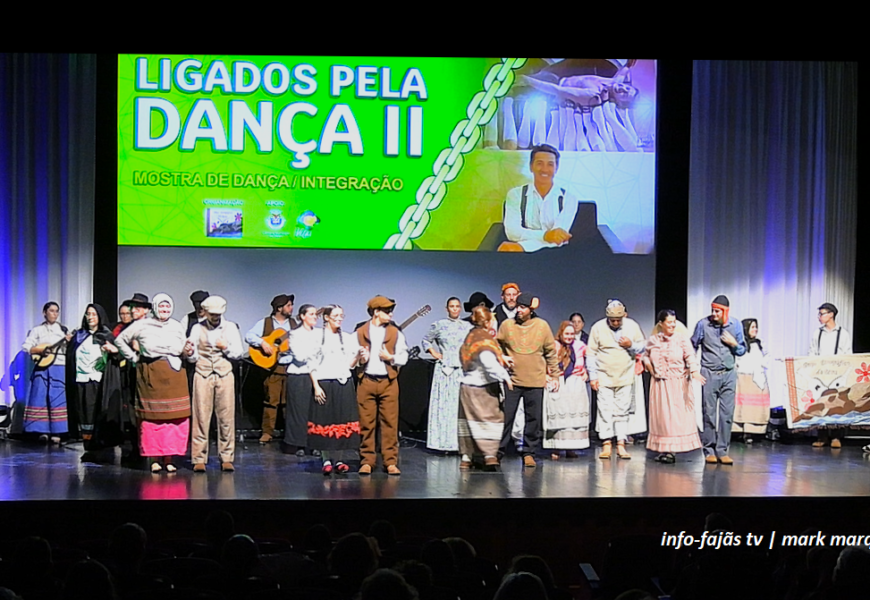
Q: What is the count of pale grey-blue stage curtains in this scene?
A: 2